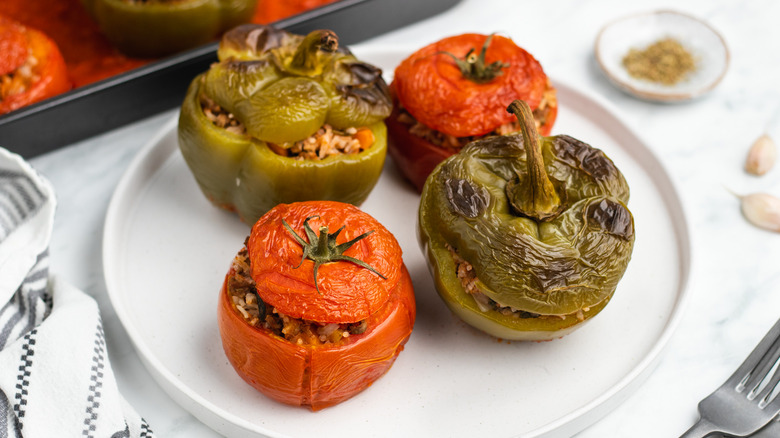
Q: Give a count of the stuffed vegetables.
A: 6